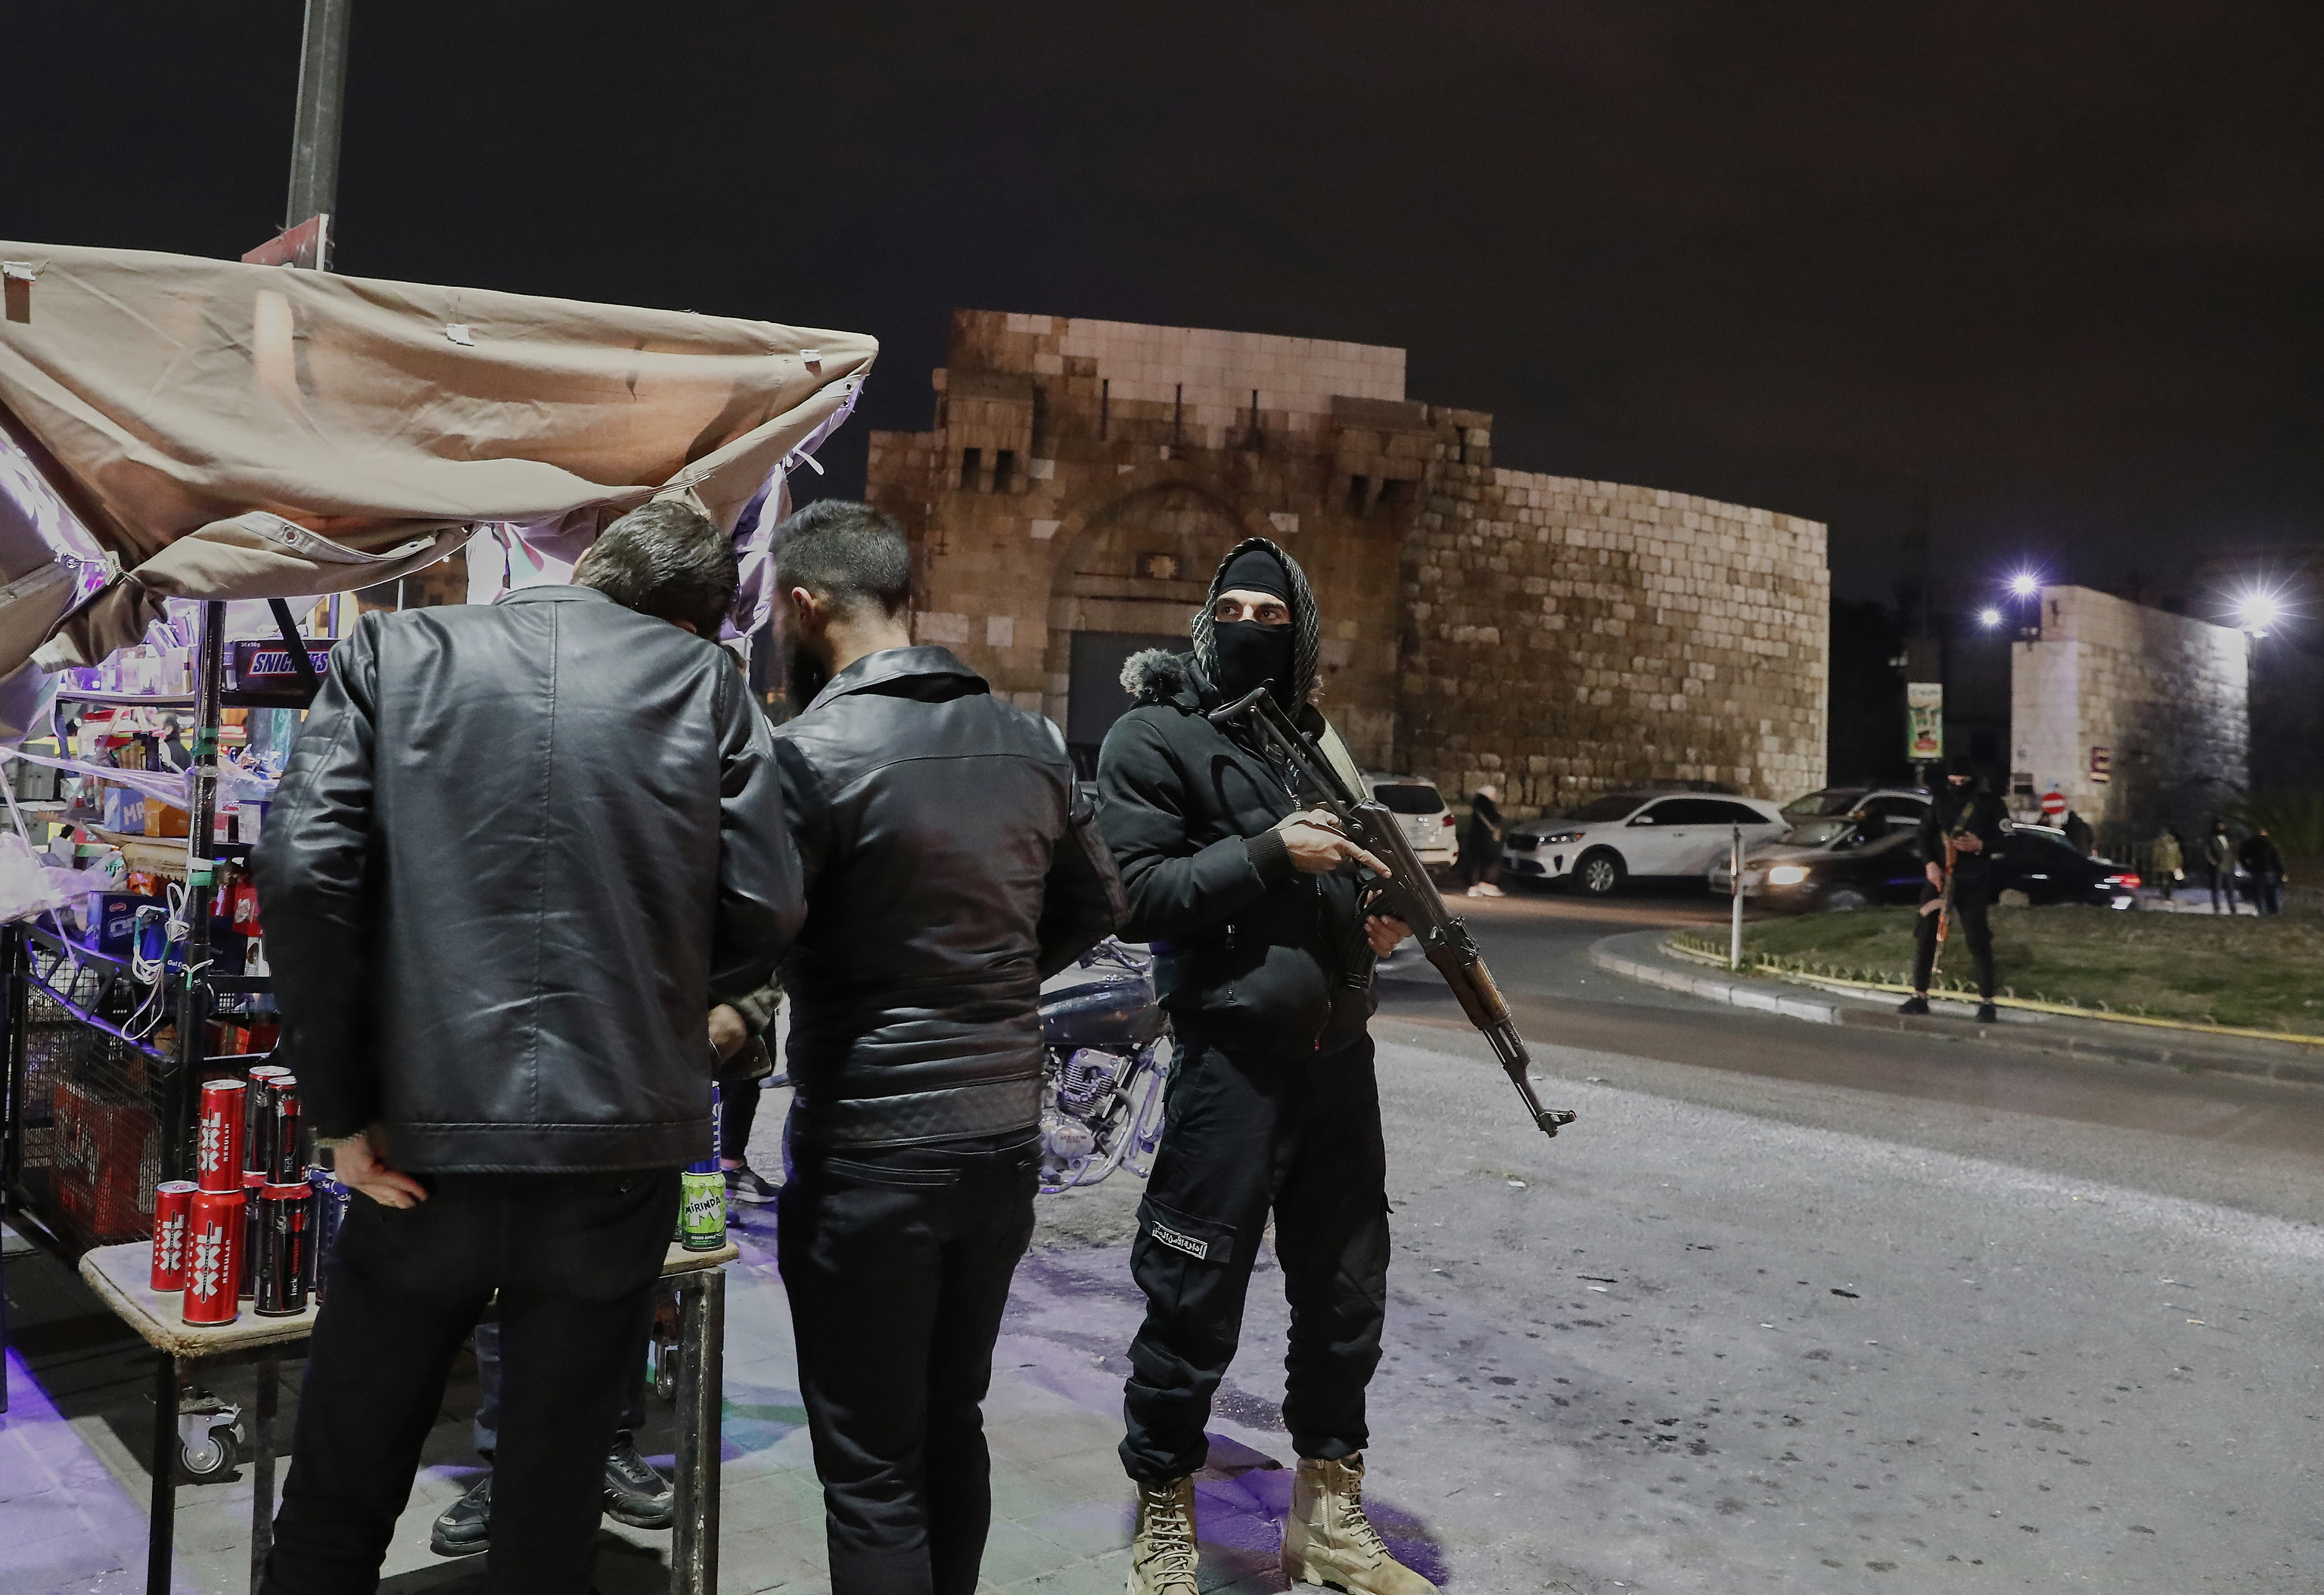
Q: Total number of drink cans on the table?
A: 12